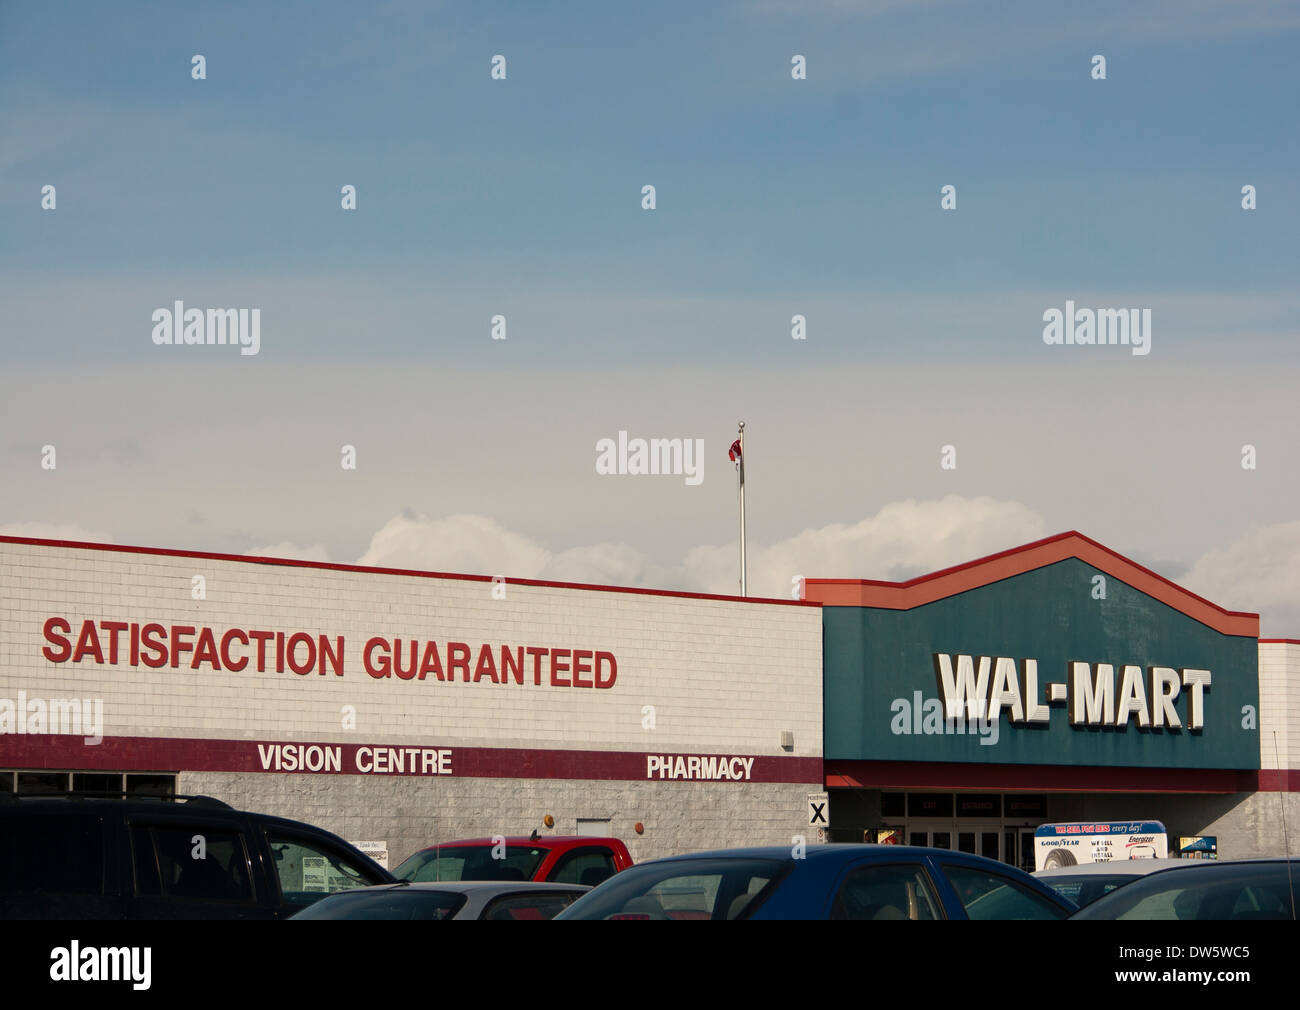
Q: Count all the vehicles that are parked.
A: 6